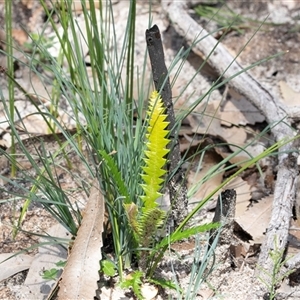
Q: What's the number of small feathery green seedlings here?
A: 1